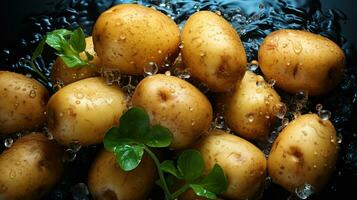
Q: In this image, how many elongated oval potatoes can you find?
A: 12